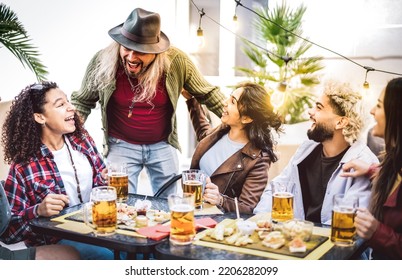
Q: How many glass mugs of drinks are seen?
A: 6